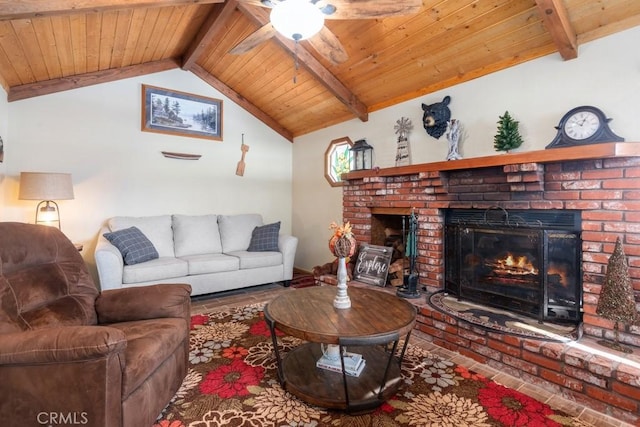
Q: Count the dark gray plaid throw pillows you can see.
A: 2